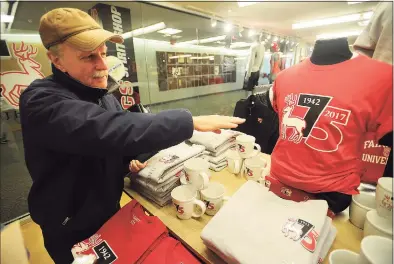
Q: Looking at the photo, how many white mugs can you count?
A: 11